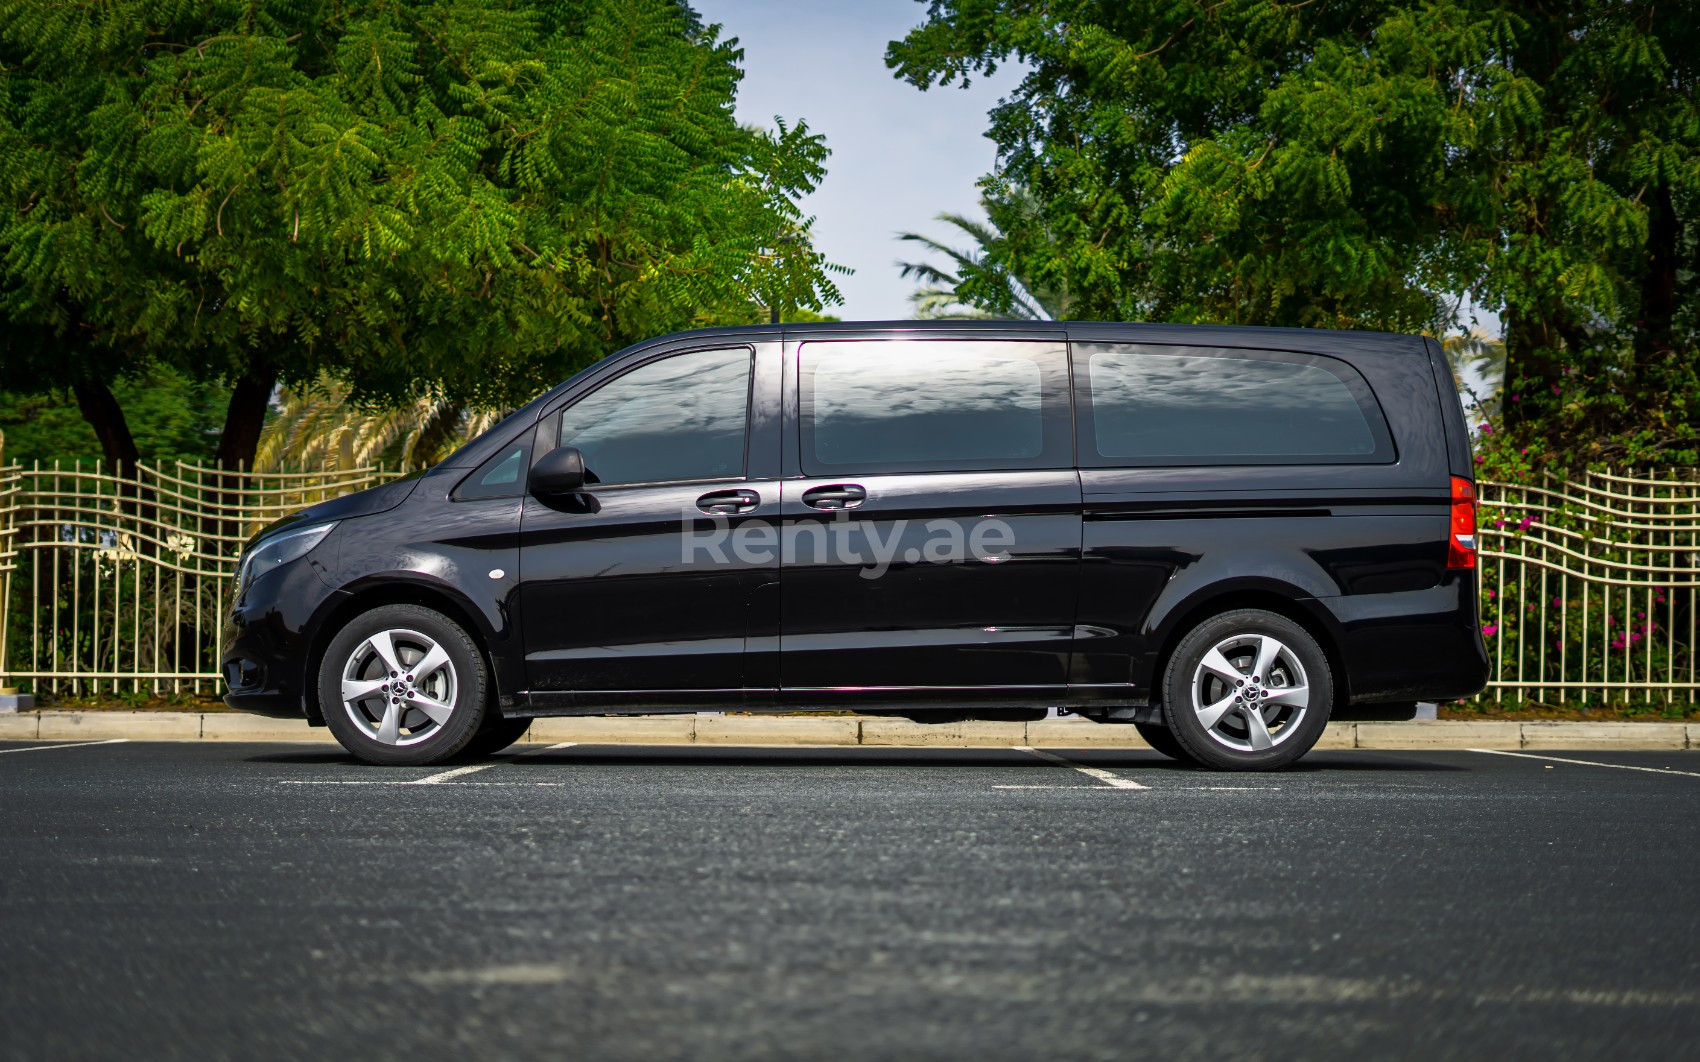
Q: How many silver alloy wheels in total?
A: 2